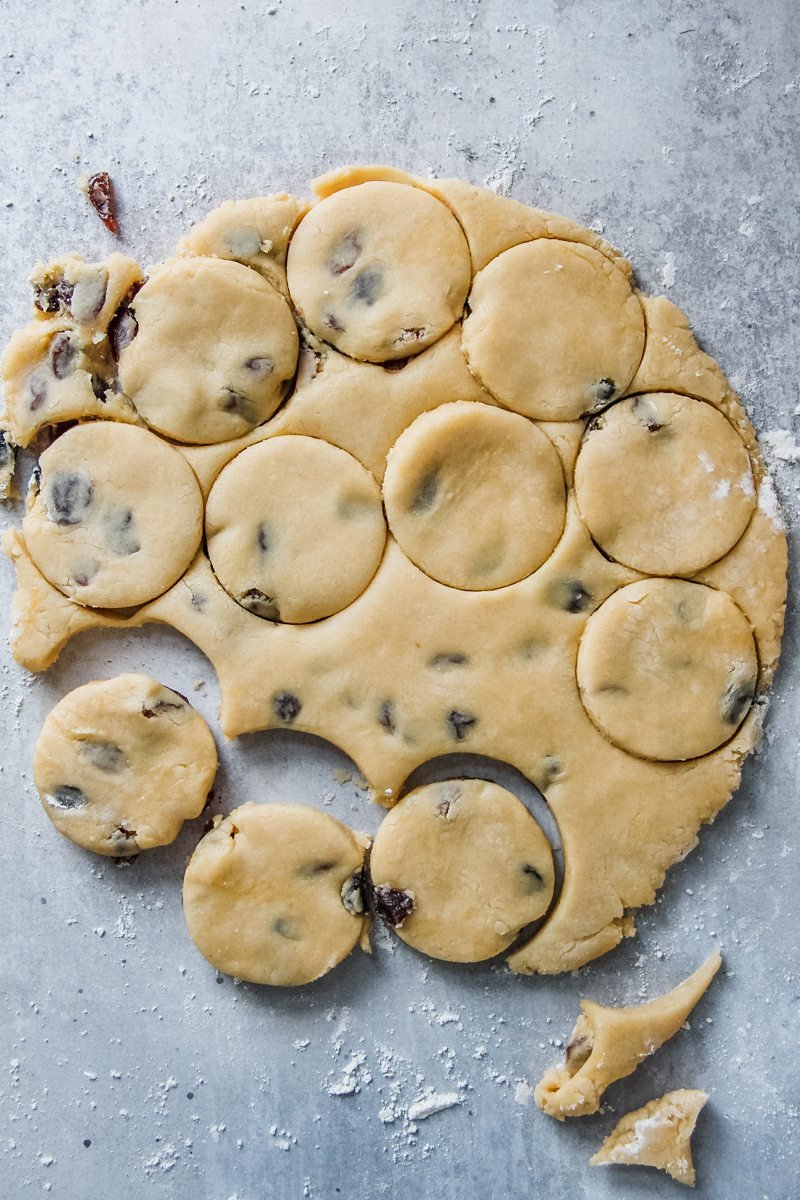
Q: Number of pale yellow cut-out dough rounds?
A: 11